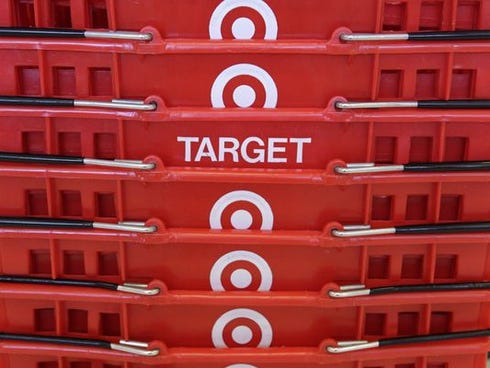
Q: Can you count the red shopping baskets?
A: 7